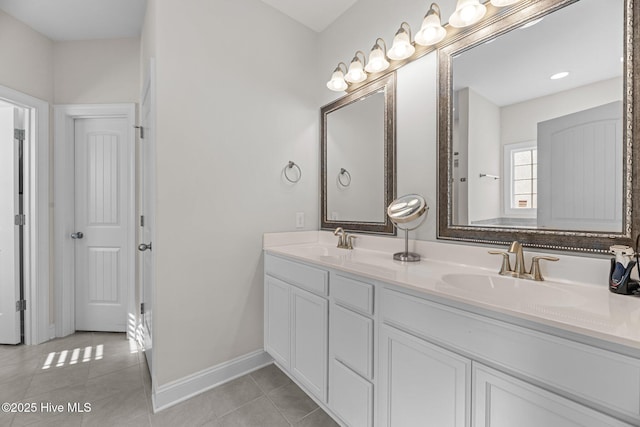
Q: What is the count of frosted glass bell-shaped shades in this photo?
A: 7